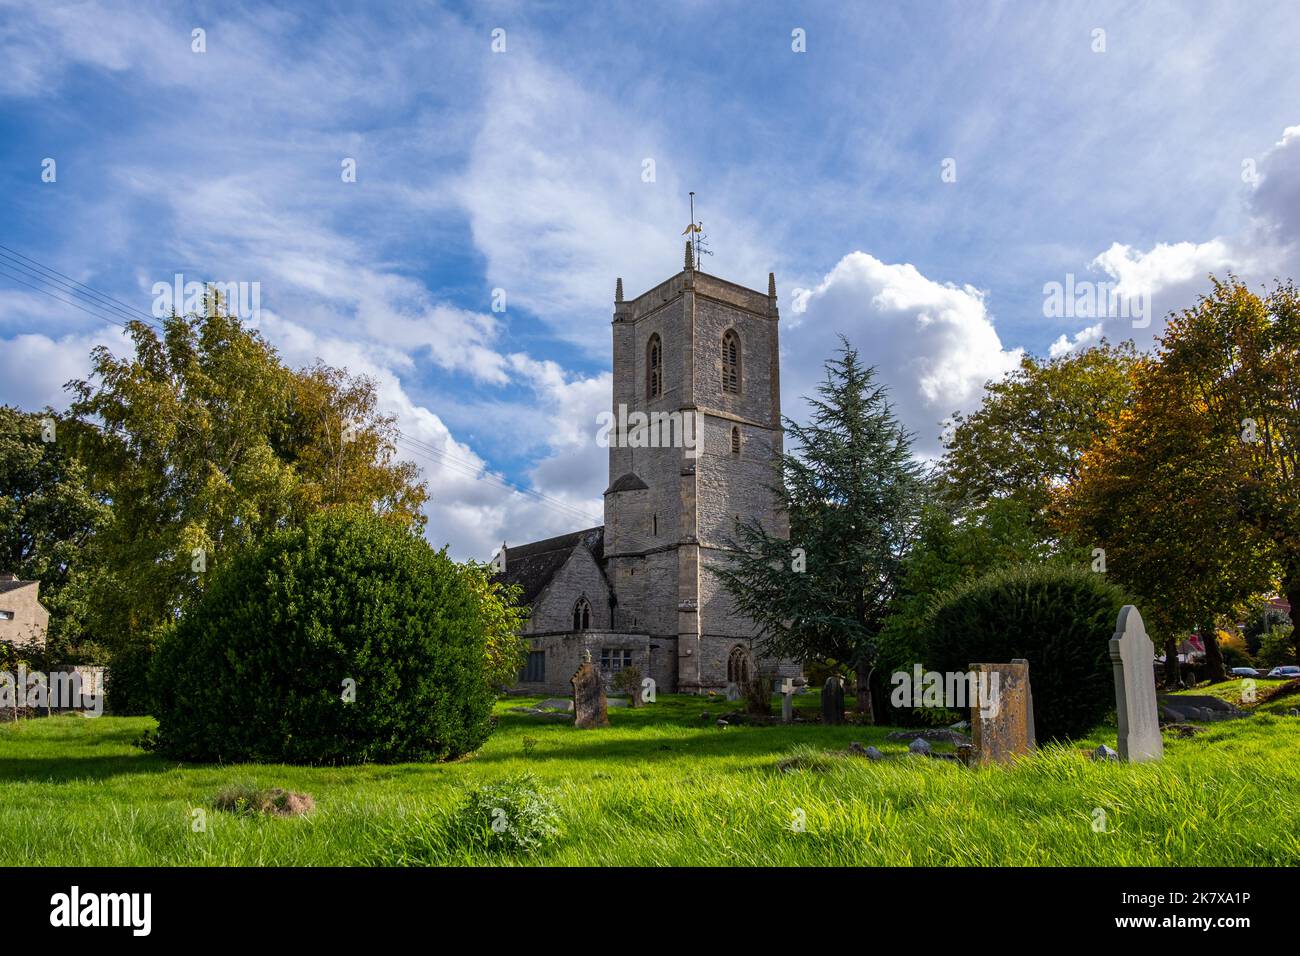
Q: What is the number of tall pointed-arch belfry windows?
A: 2